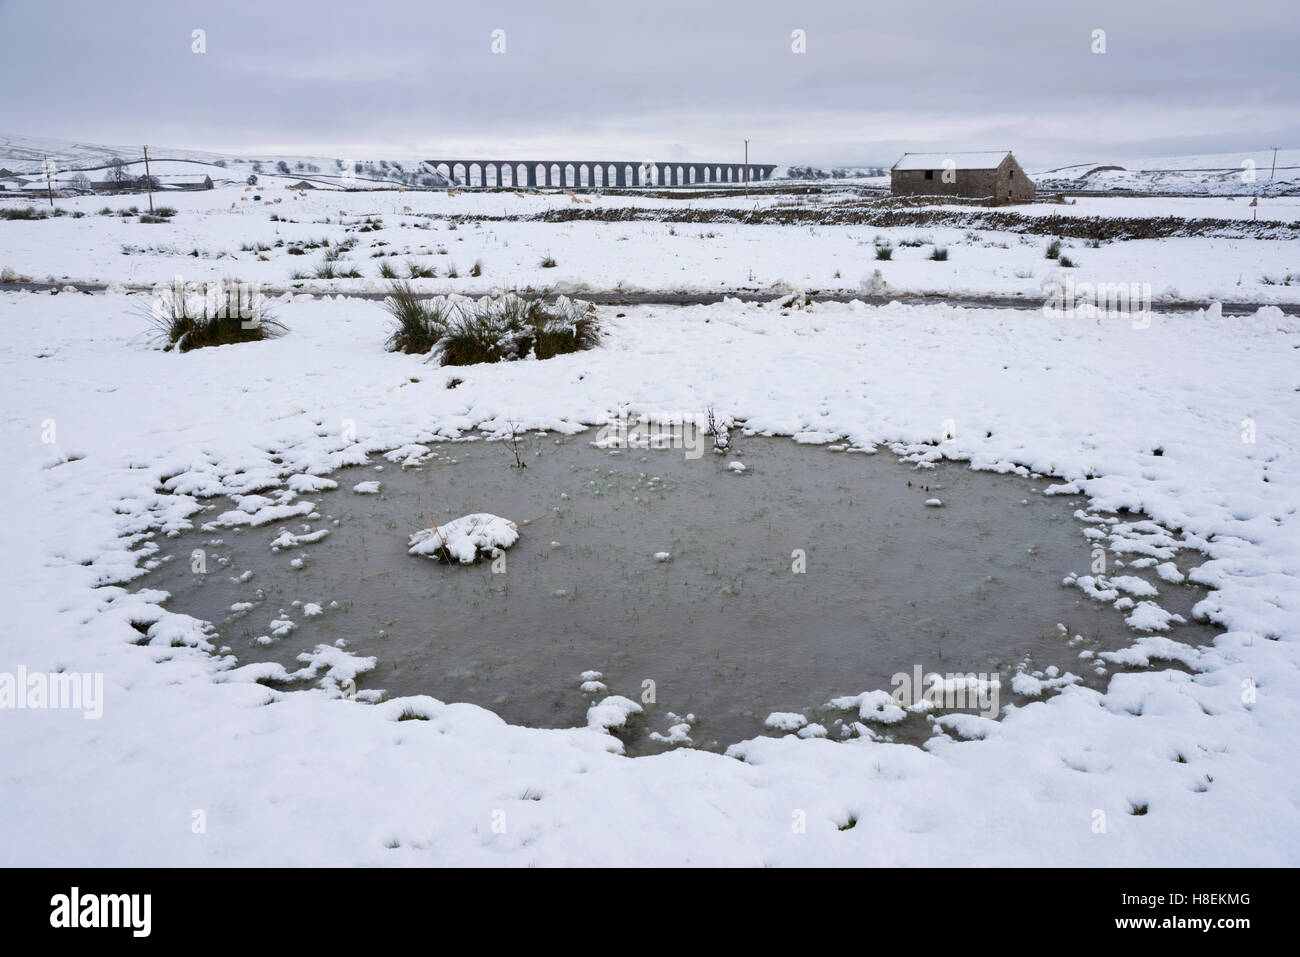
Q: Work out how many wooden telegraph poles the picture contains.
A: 4